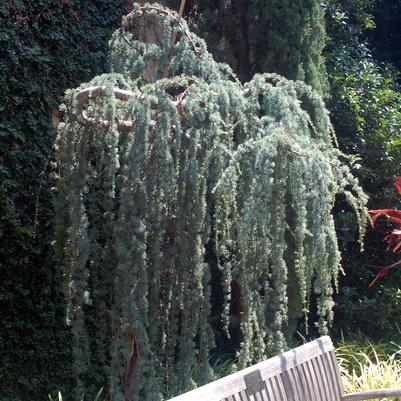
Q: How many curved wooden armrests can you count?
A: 1